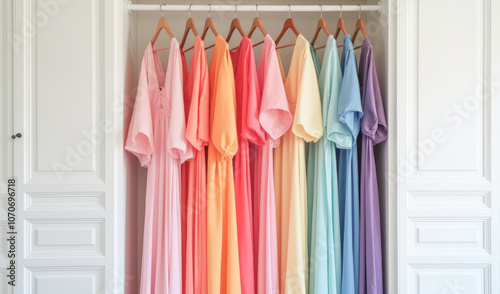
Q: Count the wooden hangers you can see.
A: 9